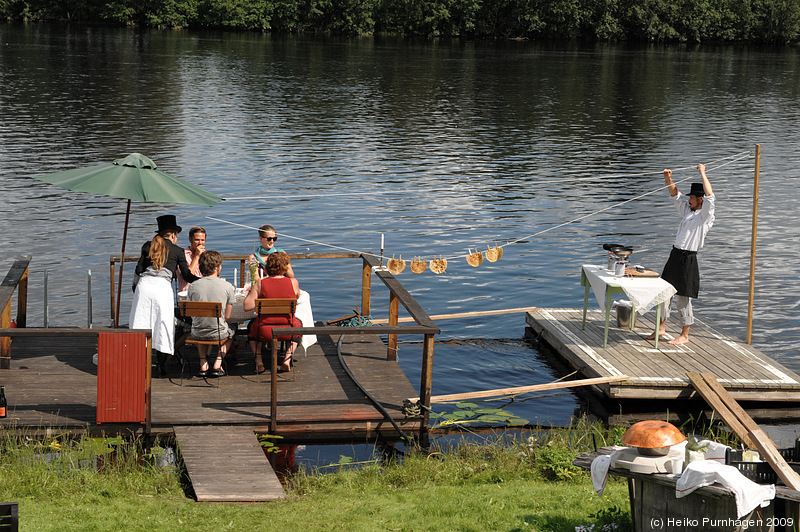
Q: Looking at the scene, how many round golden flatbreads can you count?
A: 5